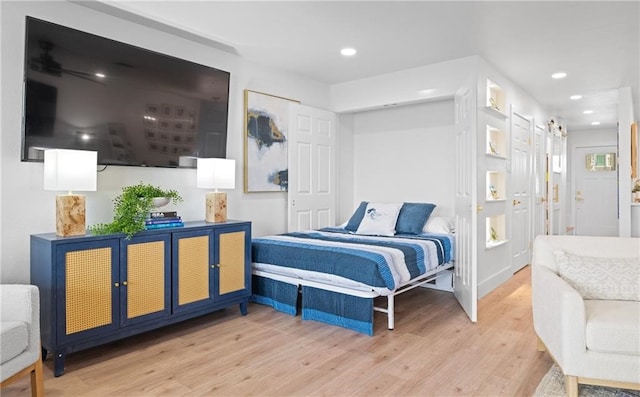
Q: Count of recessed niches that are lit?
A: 4